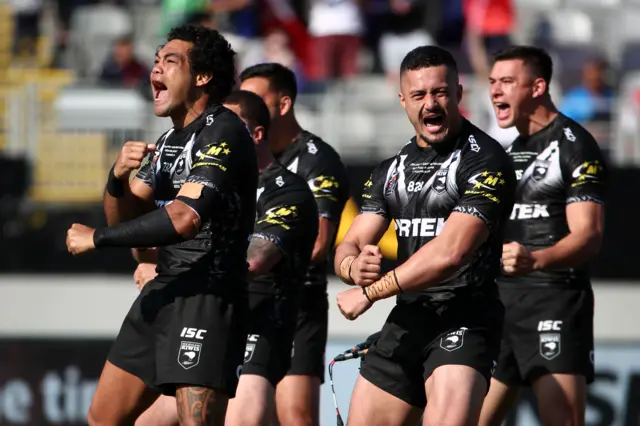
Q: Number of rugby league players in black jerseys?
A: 5